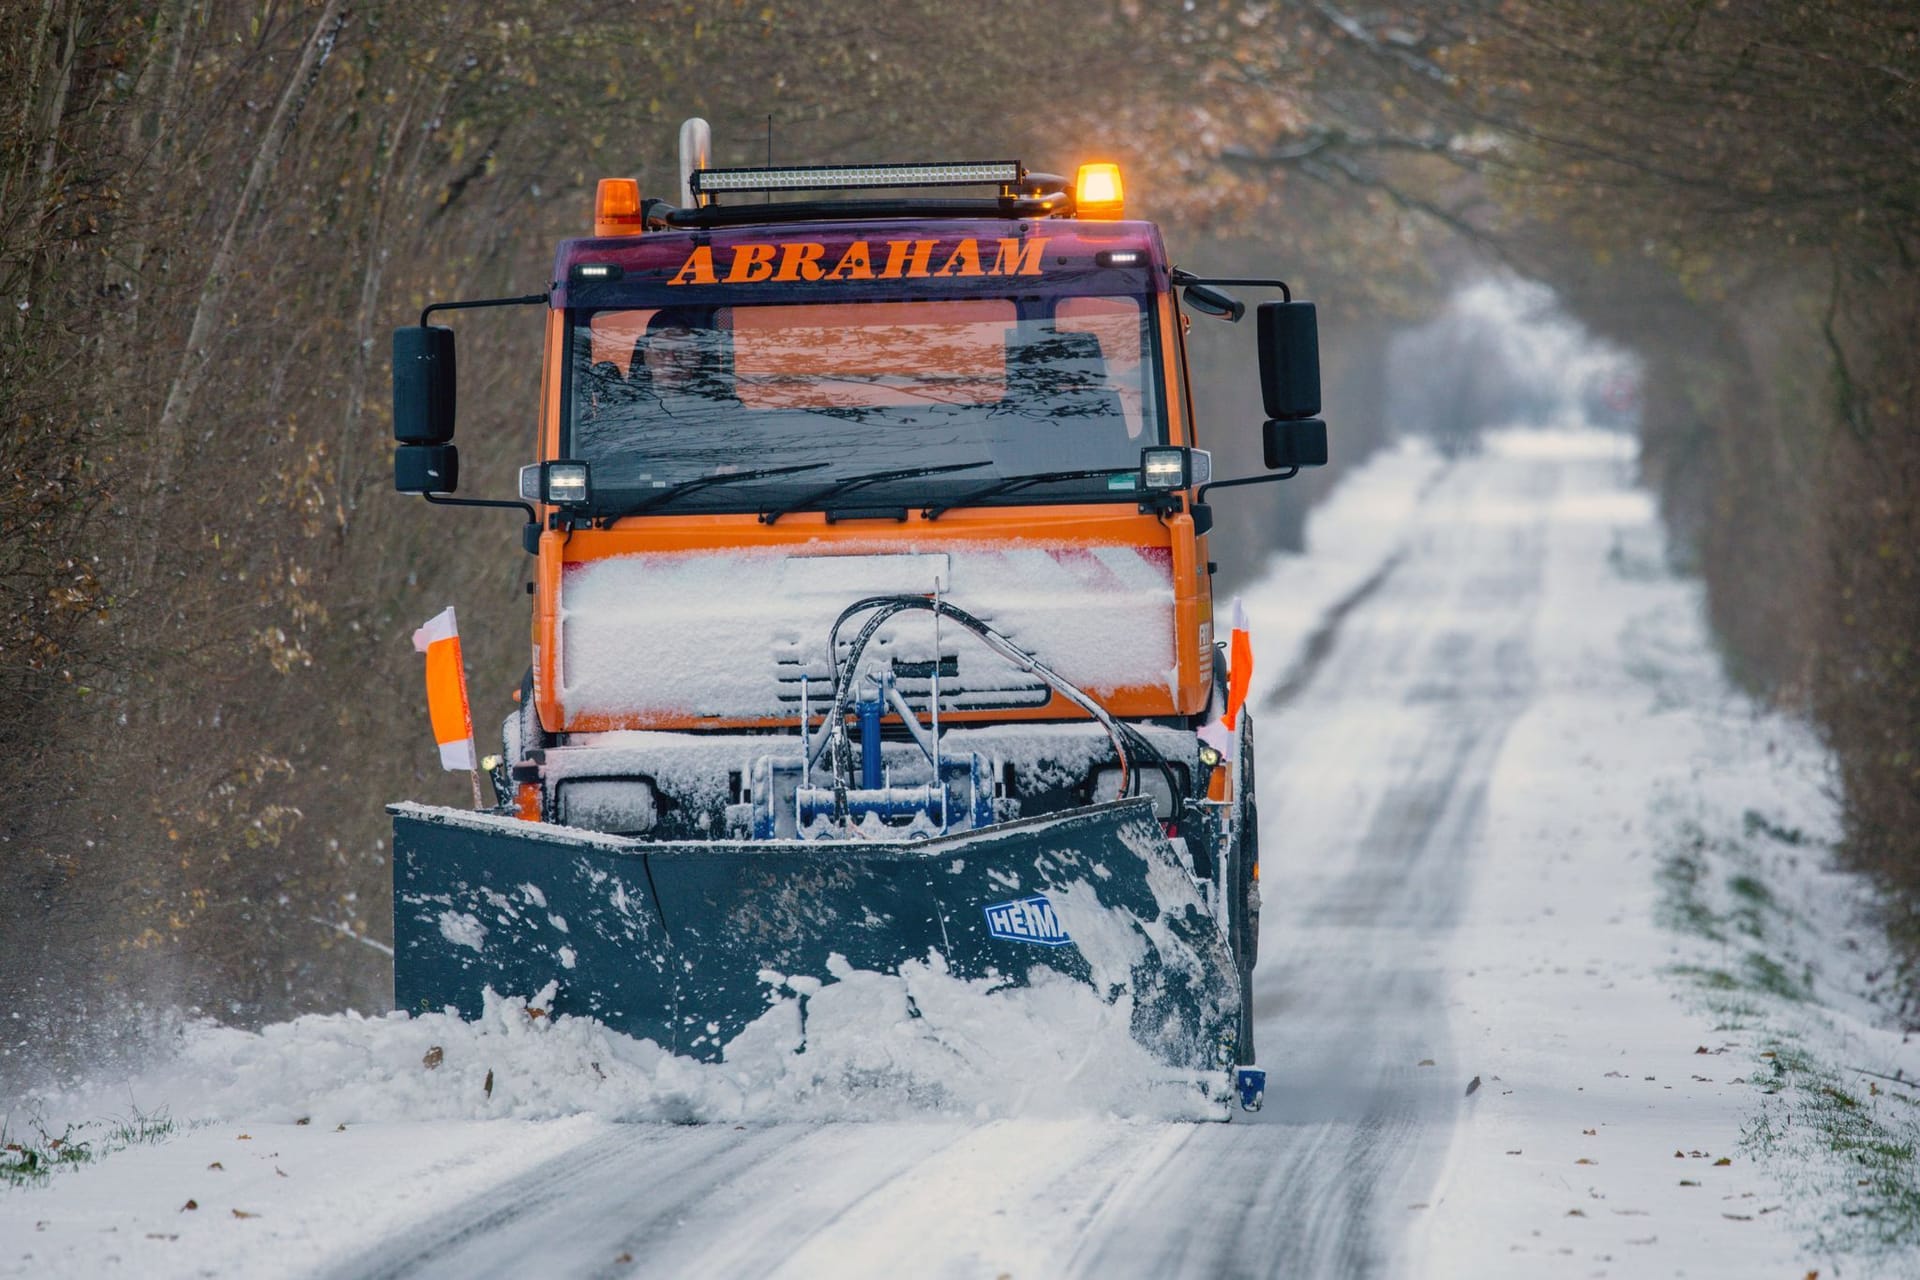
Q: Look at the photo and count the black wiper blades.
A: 3